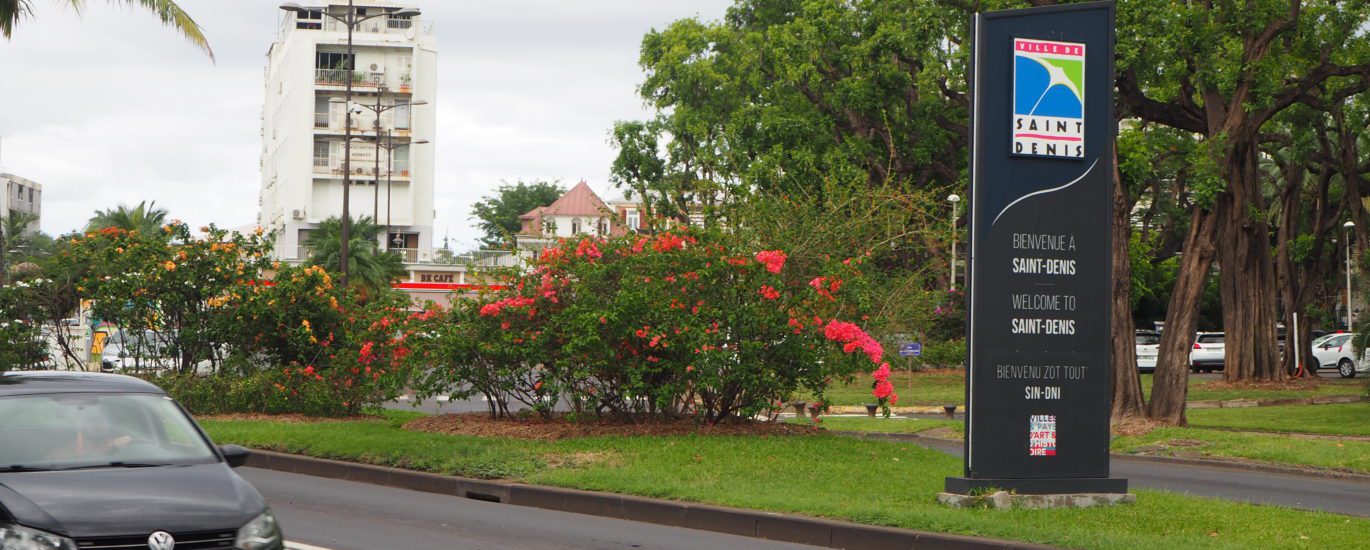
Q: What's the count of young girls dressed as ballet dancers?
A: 0